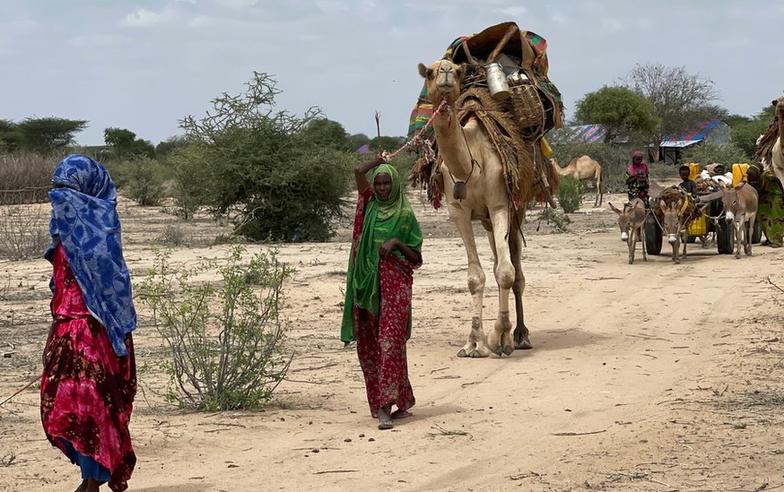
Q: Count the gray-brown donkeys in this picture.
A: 3